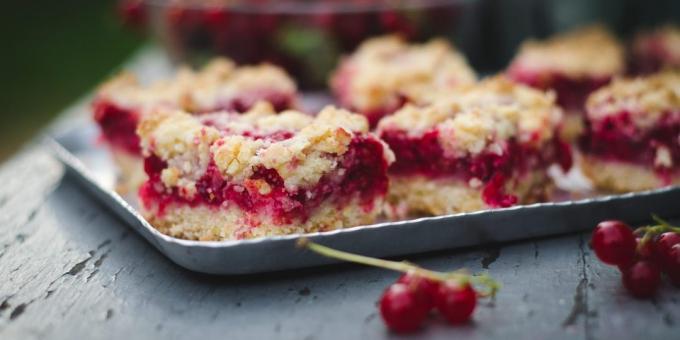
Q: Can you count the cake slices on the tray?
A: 7